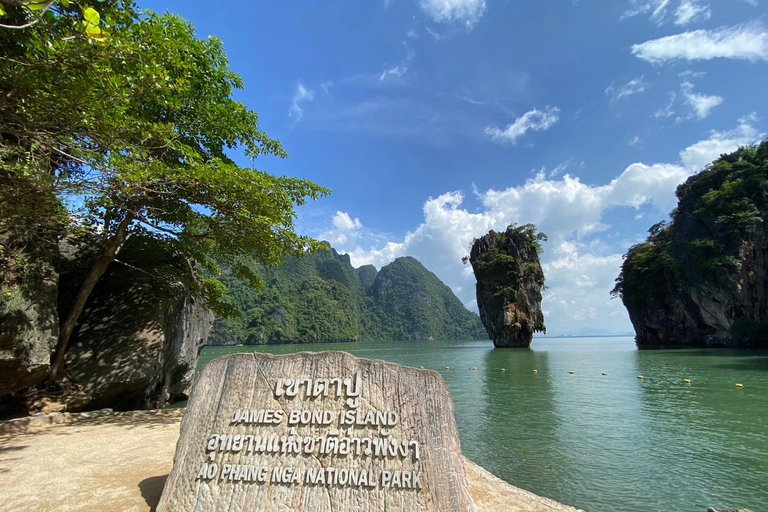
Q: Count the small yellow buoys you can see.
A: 10